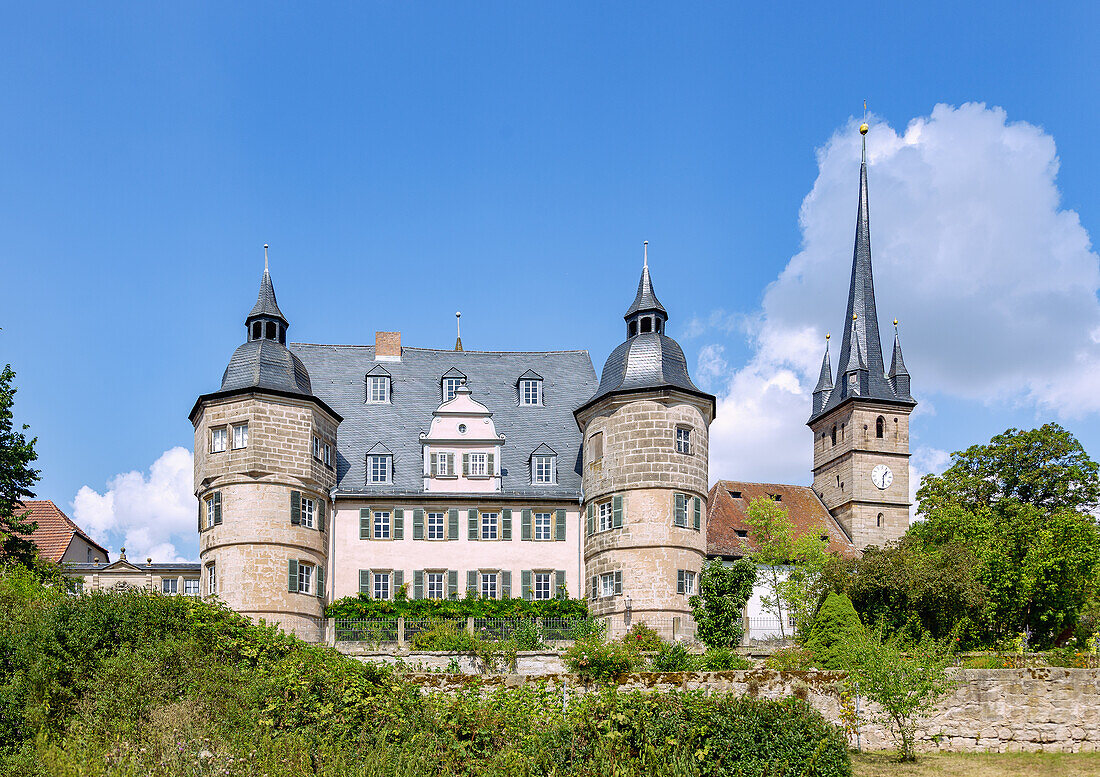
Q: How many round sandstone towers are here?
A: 2